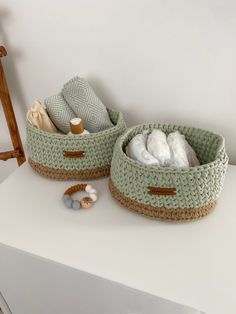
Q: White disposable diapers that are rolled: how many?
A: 3